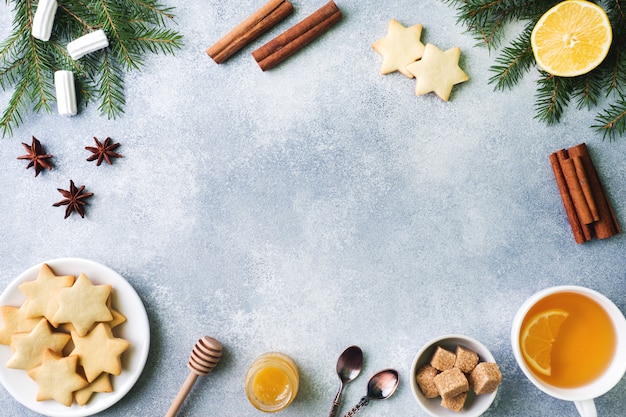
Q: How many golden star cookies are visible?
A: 10